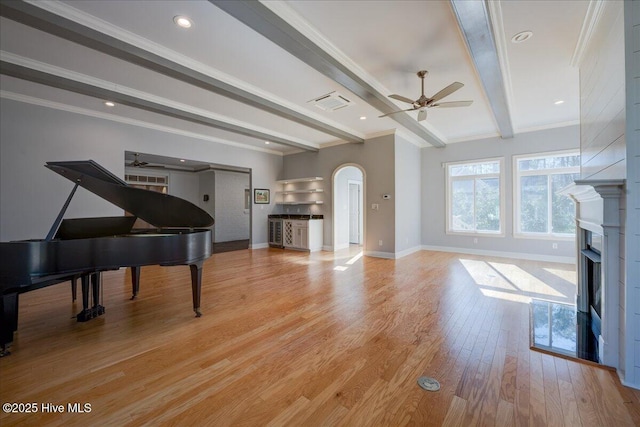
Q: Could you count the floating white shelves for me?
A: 3